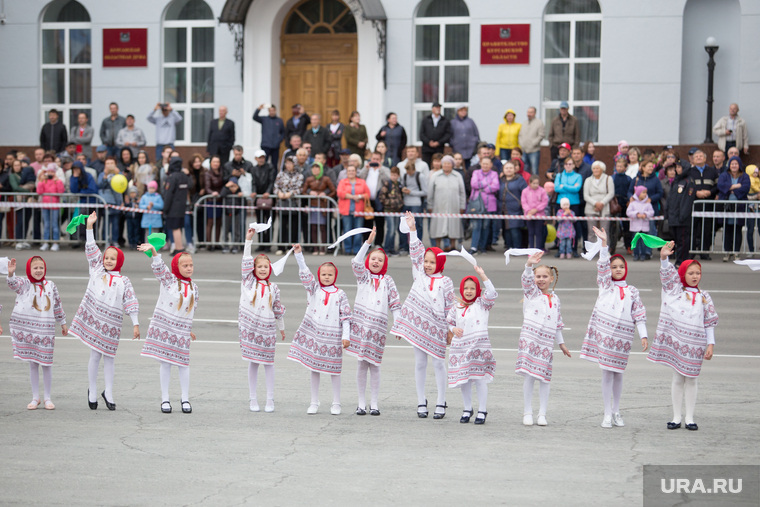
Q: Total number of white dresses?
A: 11